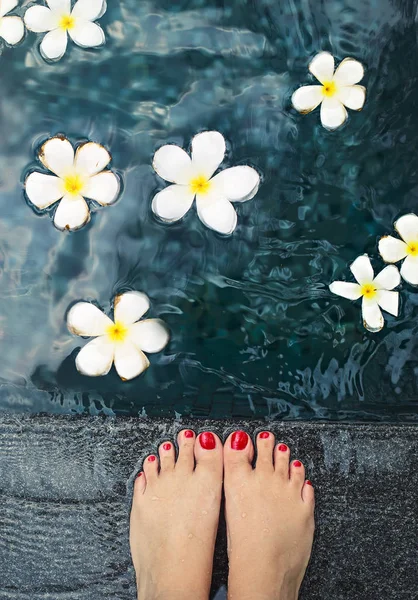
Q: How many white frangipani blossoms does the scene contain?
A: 8